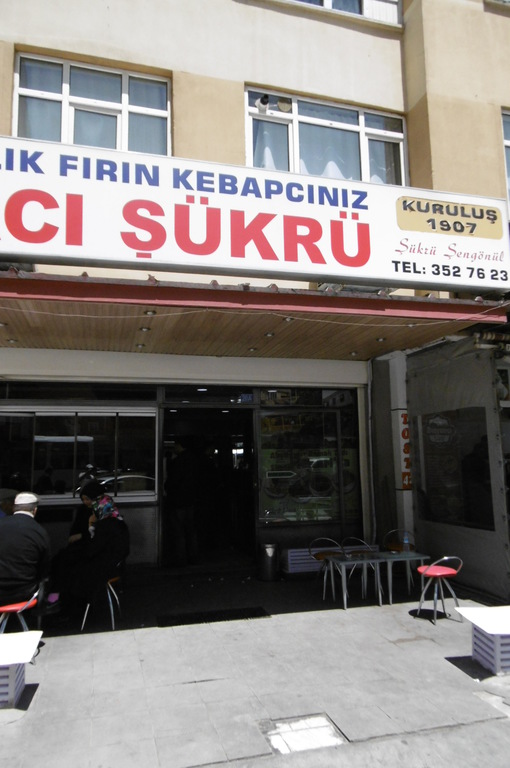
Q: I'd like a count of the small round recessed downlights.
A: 11